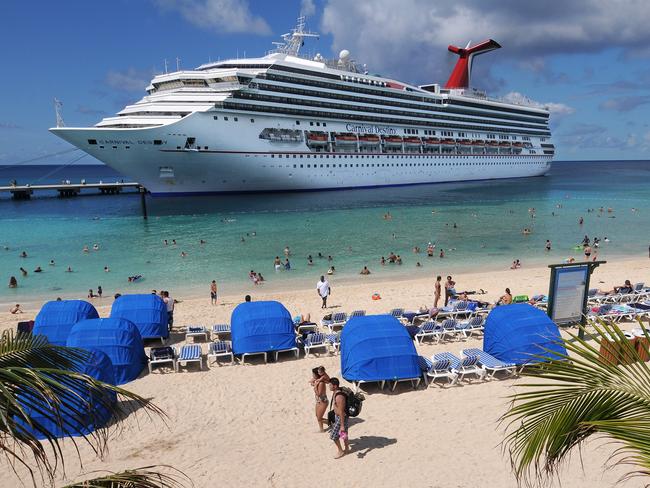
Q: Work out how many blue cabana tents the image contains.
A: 7